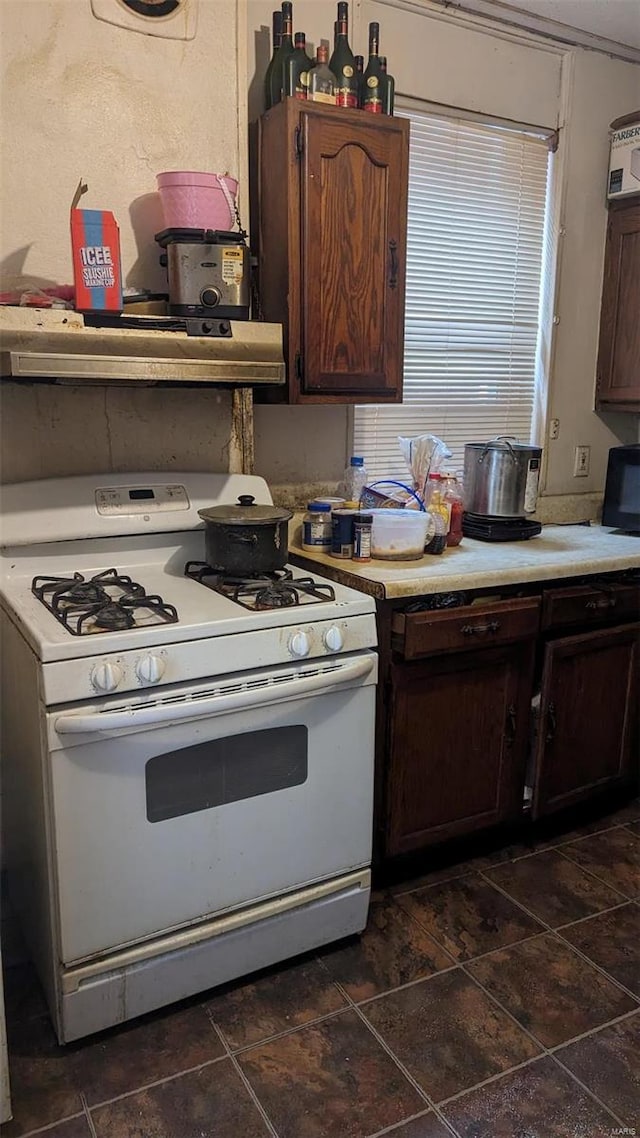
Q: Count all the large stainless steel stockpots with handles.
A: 1